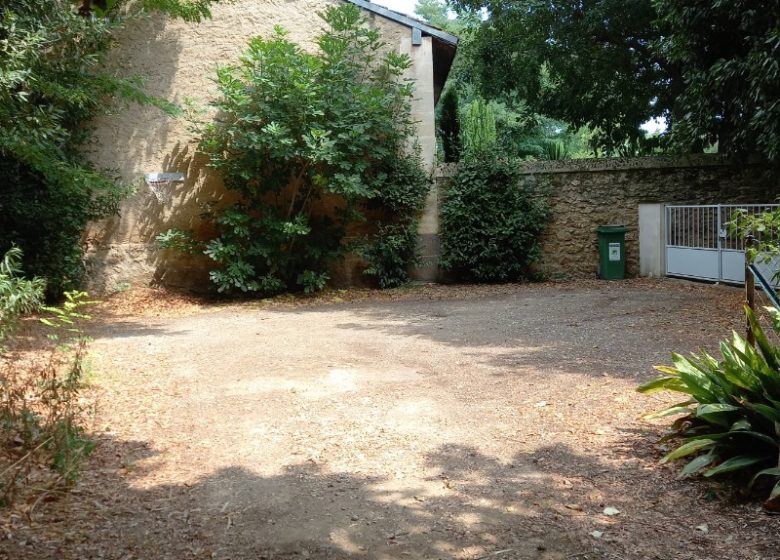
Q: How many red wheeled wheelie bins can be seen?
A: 0